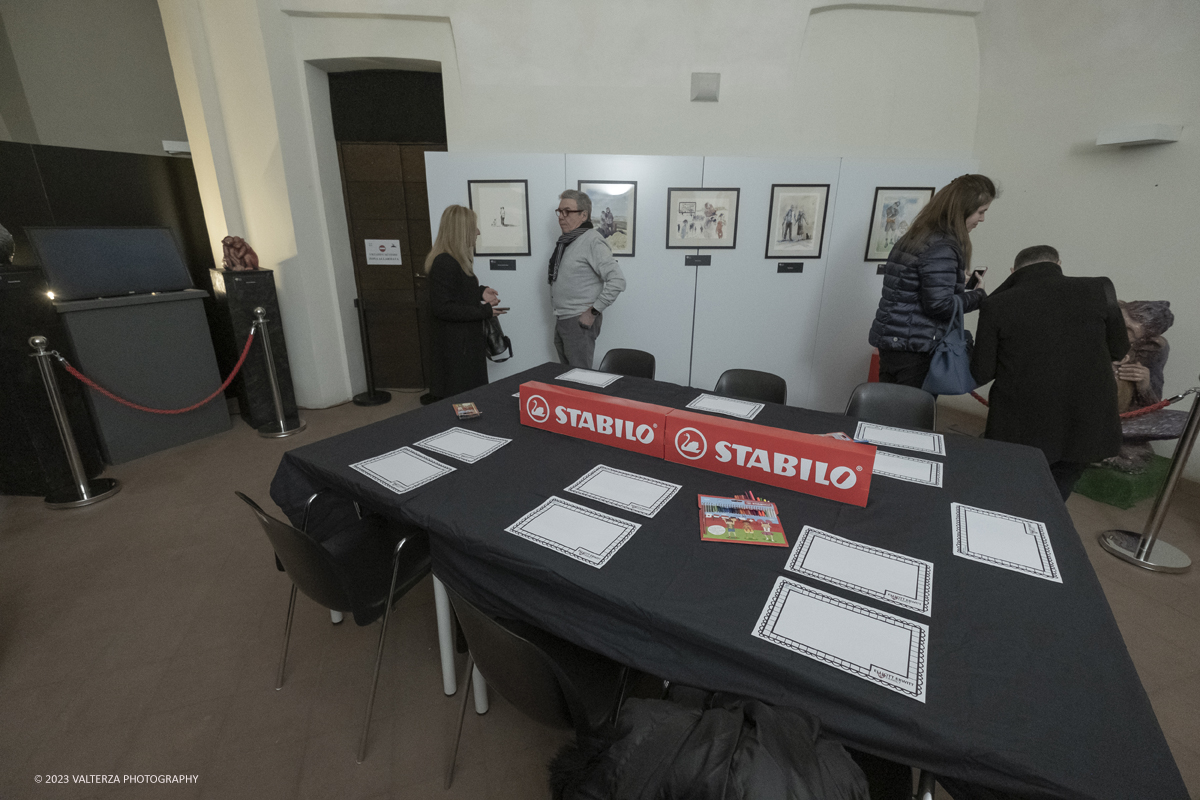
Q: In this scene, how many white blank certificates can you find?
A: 11